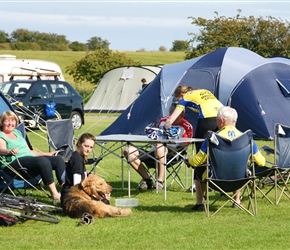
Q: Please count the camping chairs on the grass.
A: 5